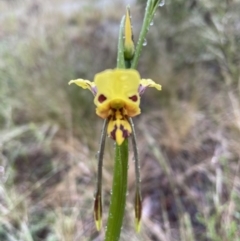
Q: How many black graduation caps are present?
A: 0